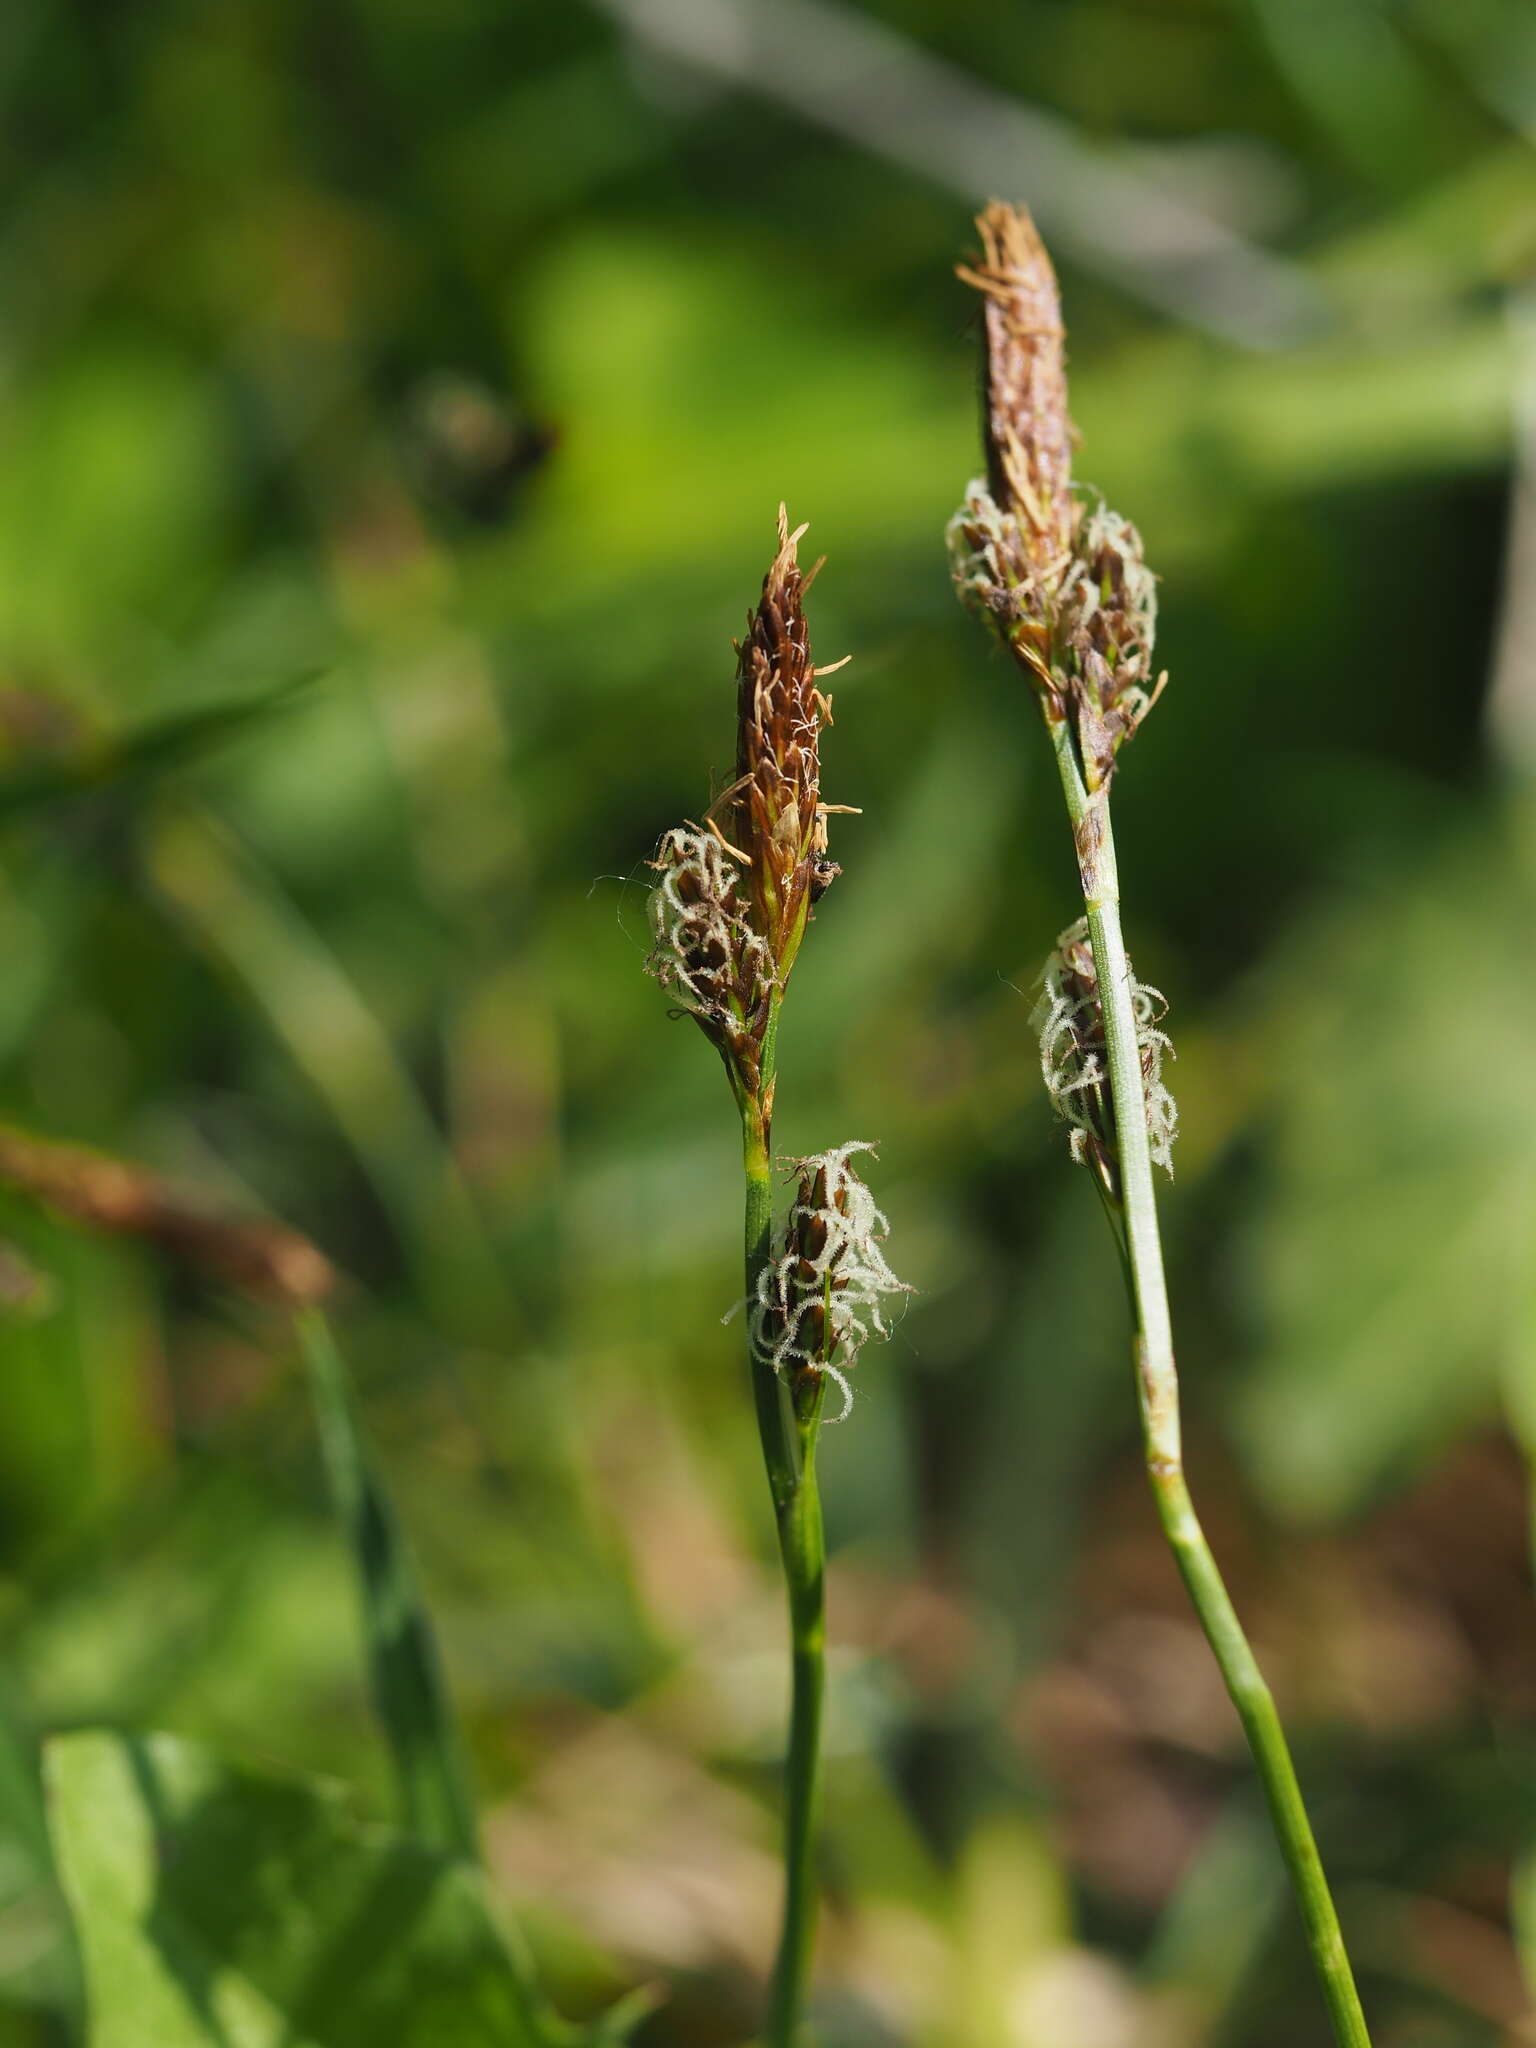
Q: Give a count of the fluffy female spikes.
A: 5